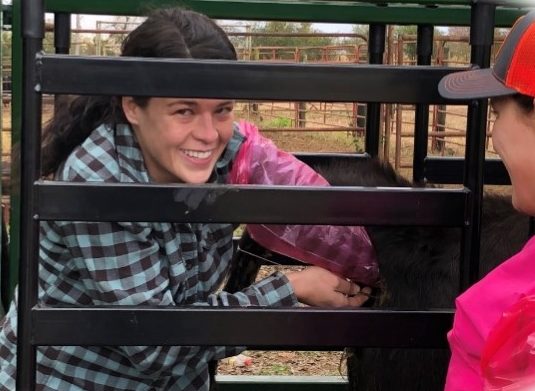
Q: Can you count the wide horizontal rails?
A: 3